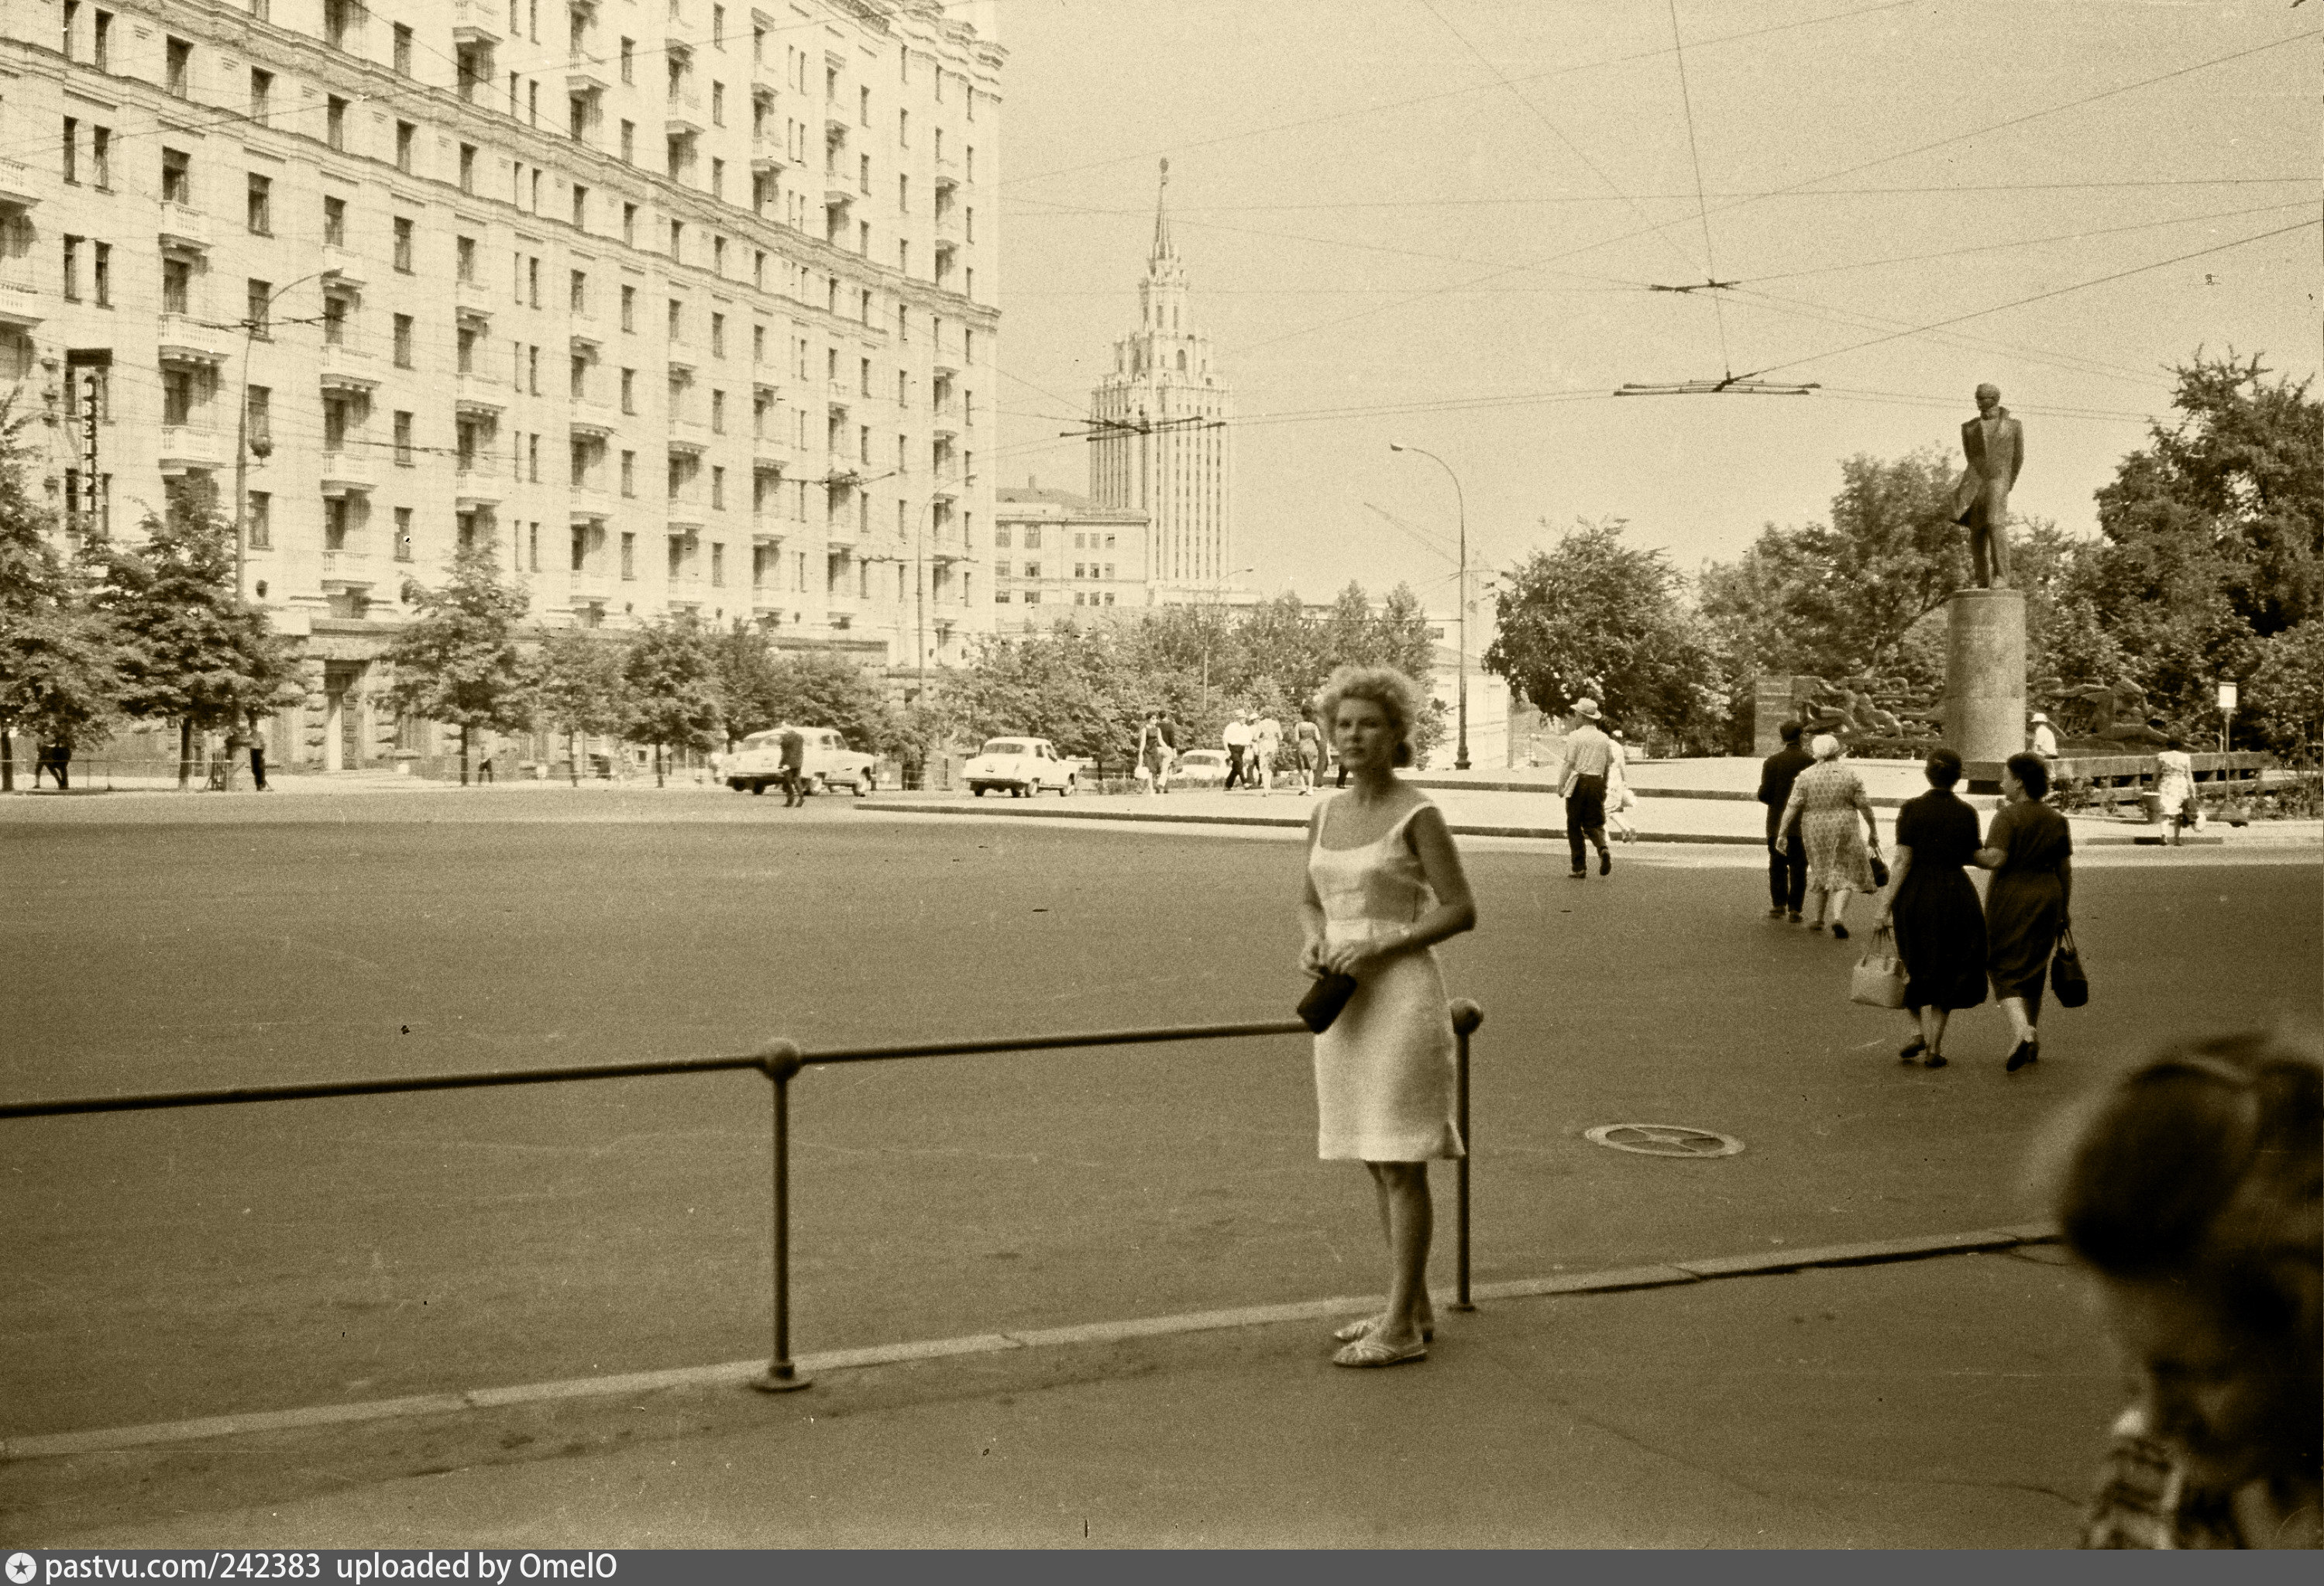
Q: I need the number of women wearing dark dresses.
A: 2